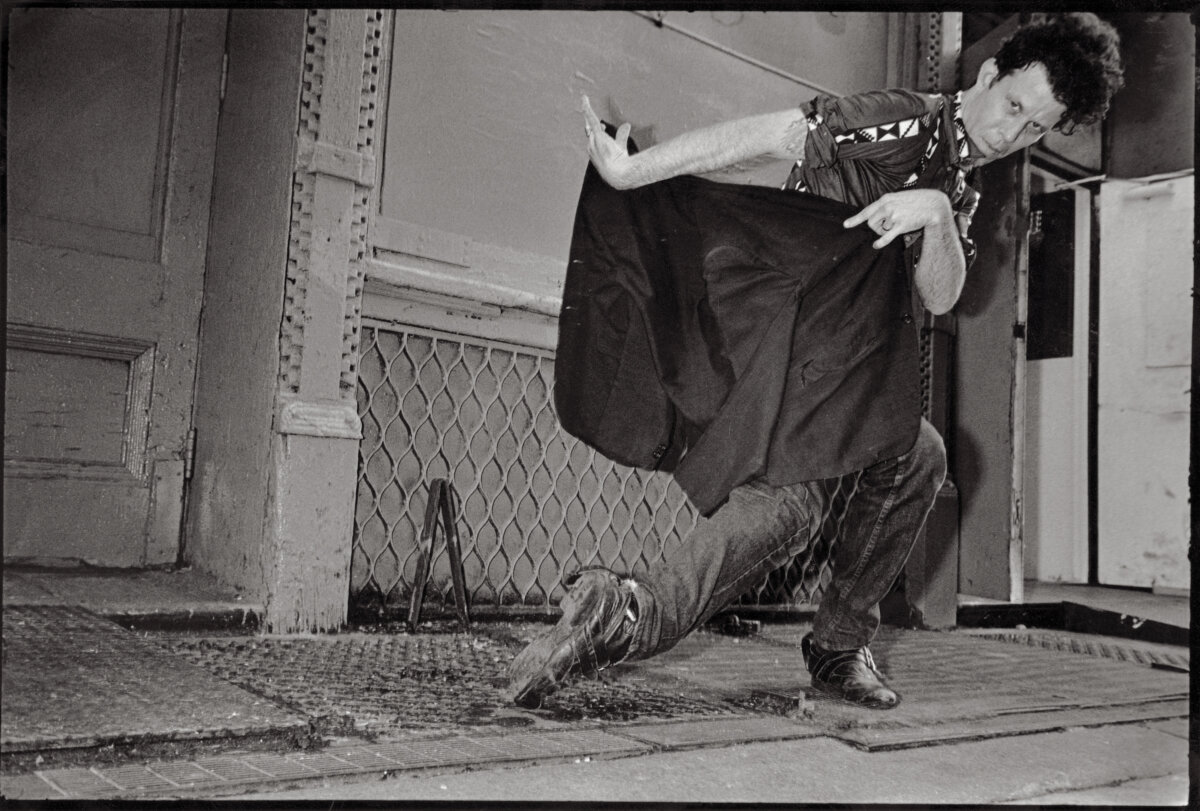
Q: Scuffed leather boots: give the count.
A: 2